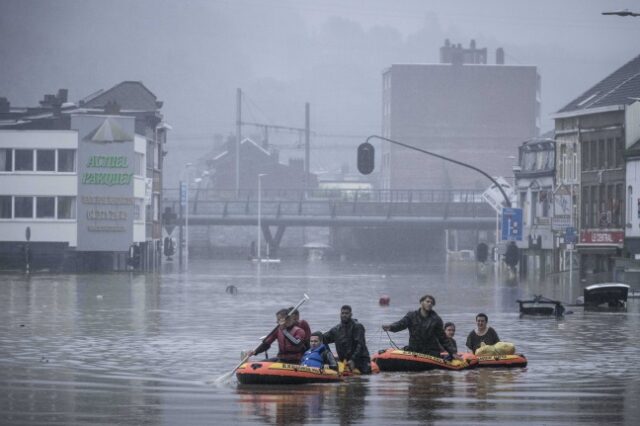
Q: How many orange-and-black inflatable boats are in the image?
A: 2